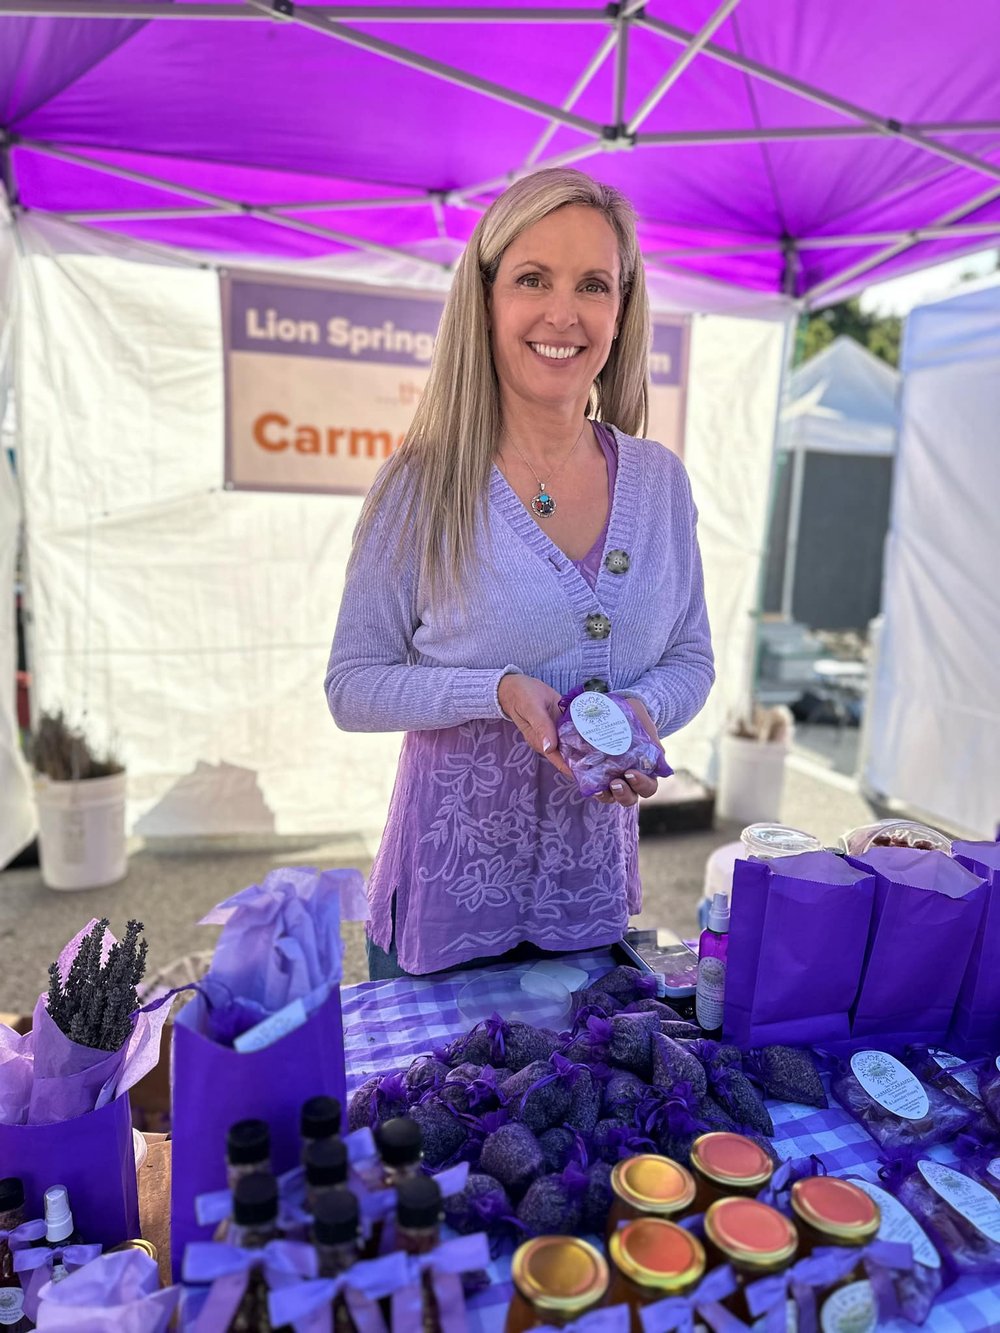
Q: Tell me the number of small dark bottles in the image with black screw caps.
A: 8